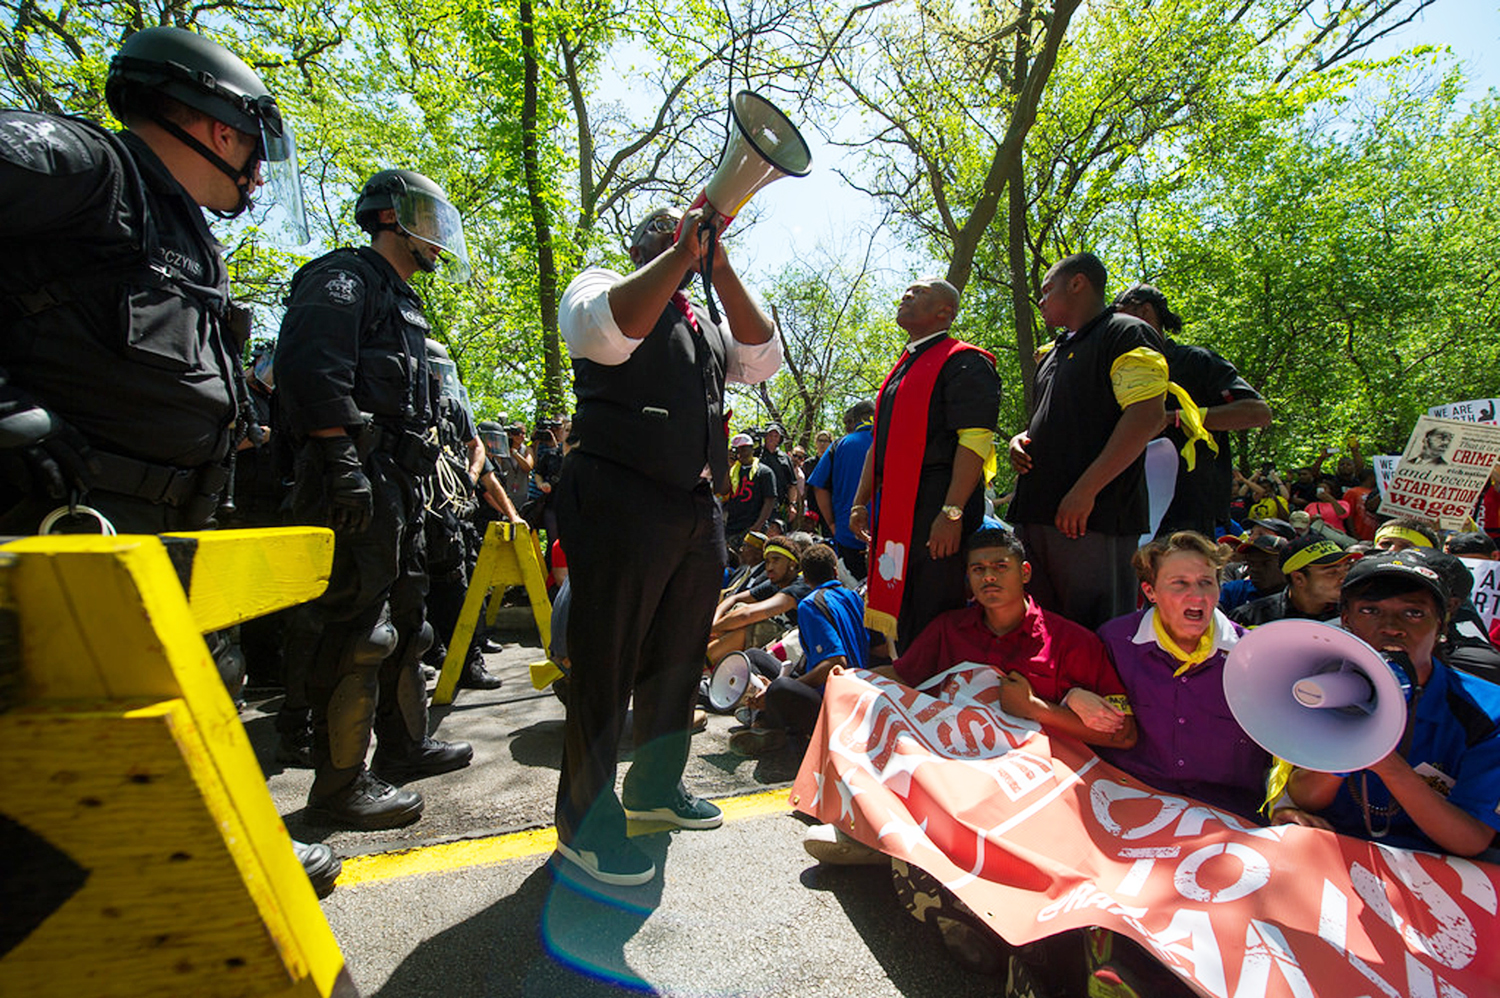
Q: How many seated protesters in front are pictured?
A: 3